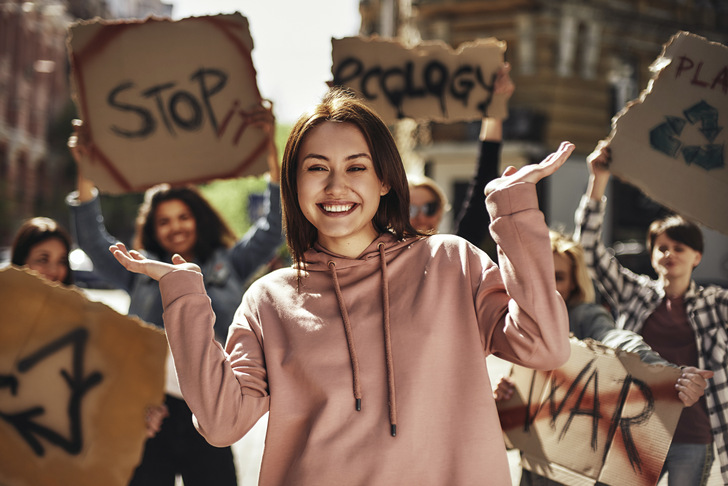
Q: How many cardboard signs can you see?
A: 5